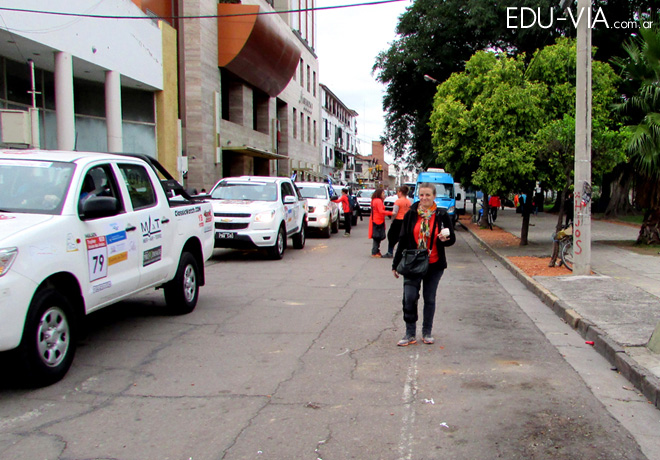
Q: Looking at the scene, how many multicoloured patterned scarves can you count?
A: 1